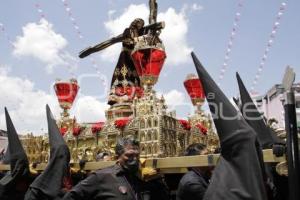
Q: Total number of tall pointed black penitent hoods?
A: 4